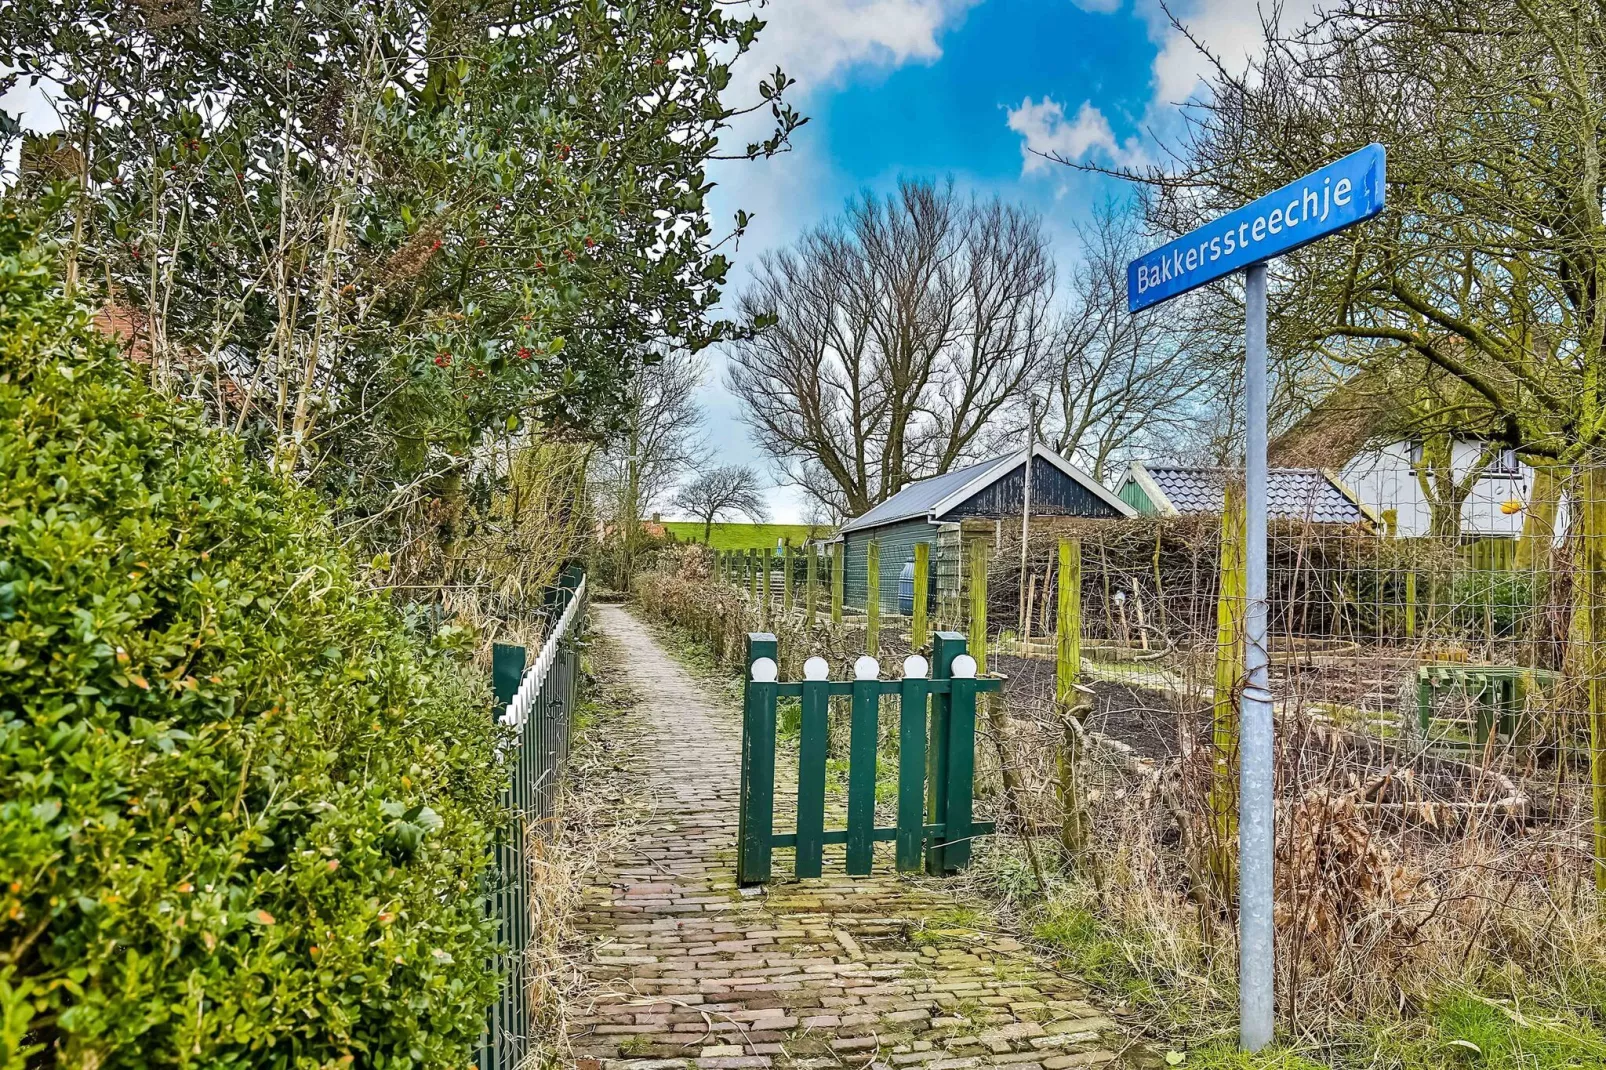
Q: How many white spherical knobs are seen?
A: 5